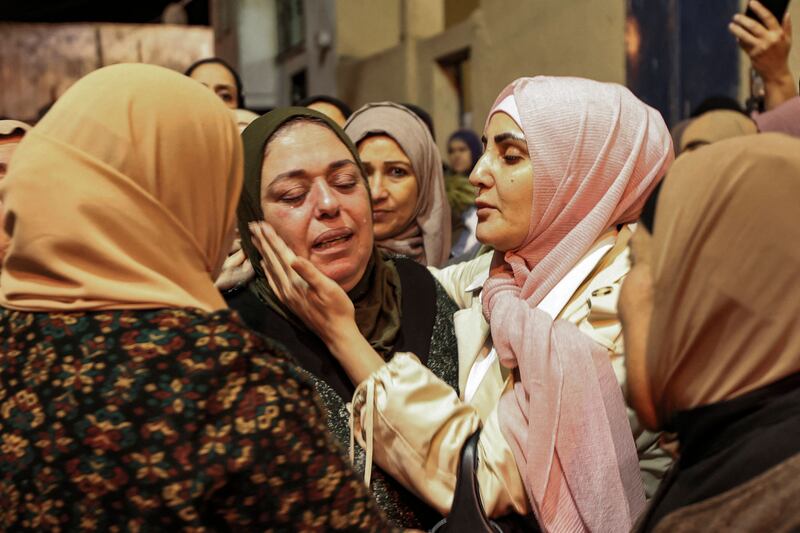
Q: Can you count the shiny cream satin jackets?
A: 1